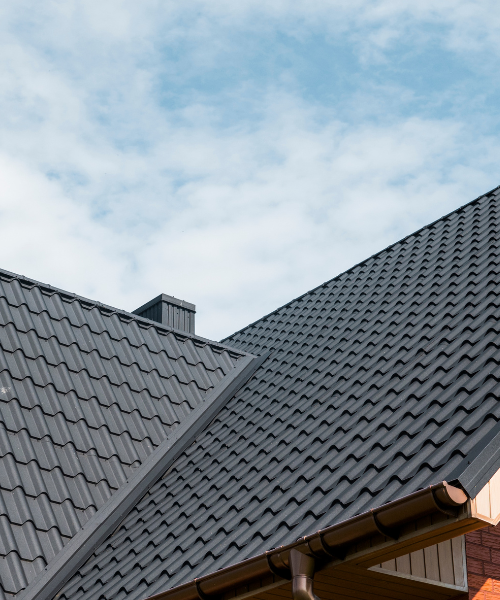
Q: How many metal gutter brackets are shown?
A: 5